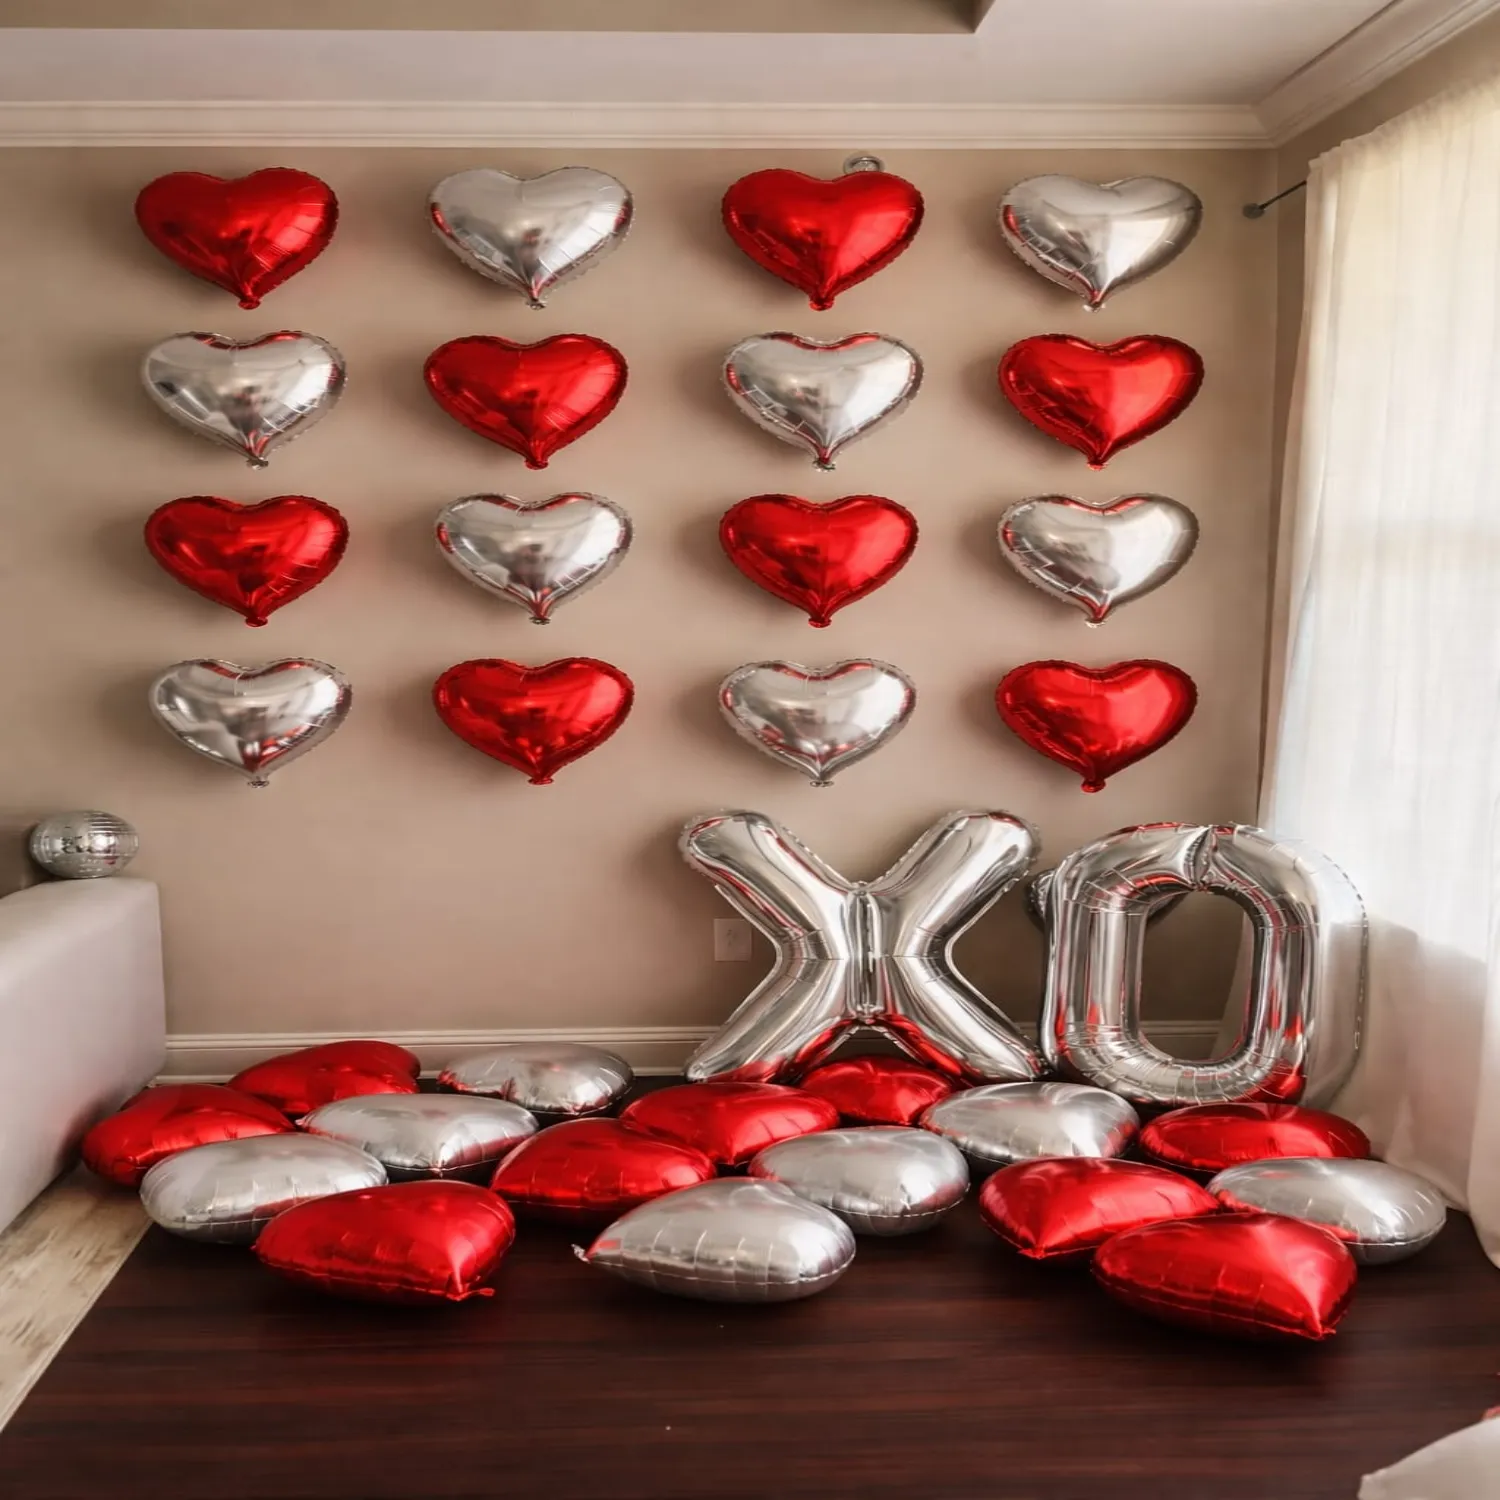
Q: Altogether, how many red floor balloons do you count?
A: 9